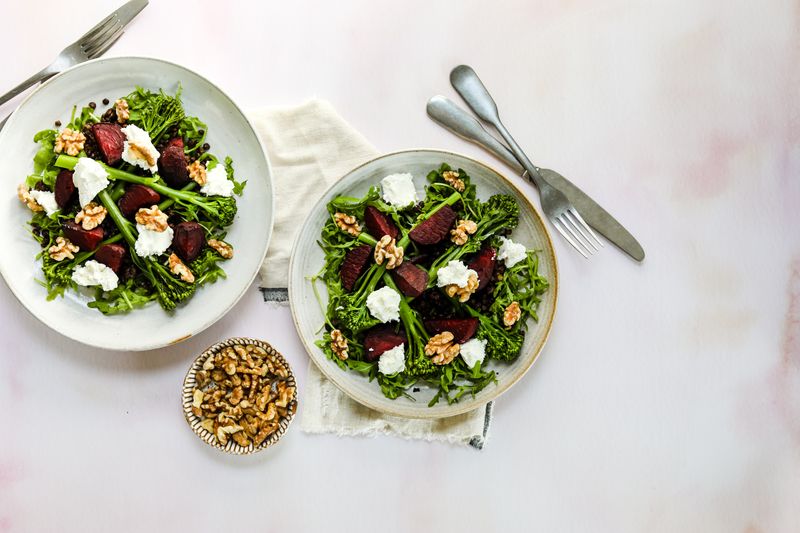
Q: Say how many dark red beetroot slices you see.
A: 14